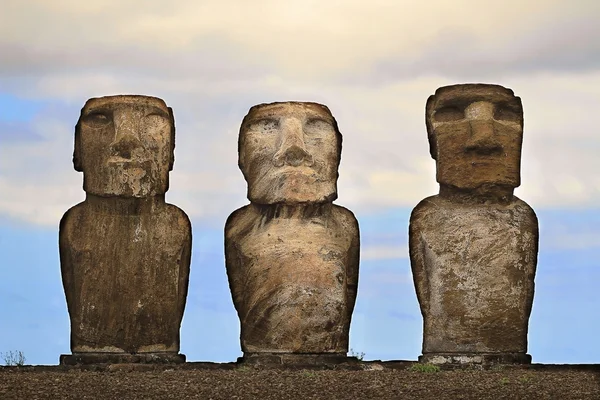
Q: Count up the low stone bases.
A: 3